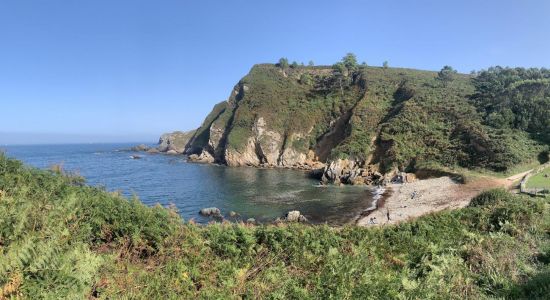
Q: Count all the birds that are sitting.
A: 0